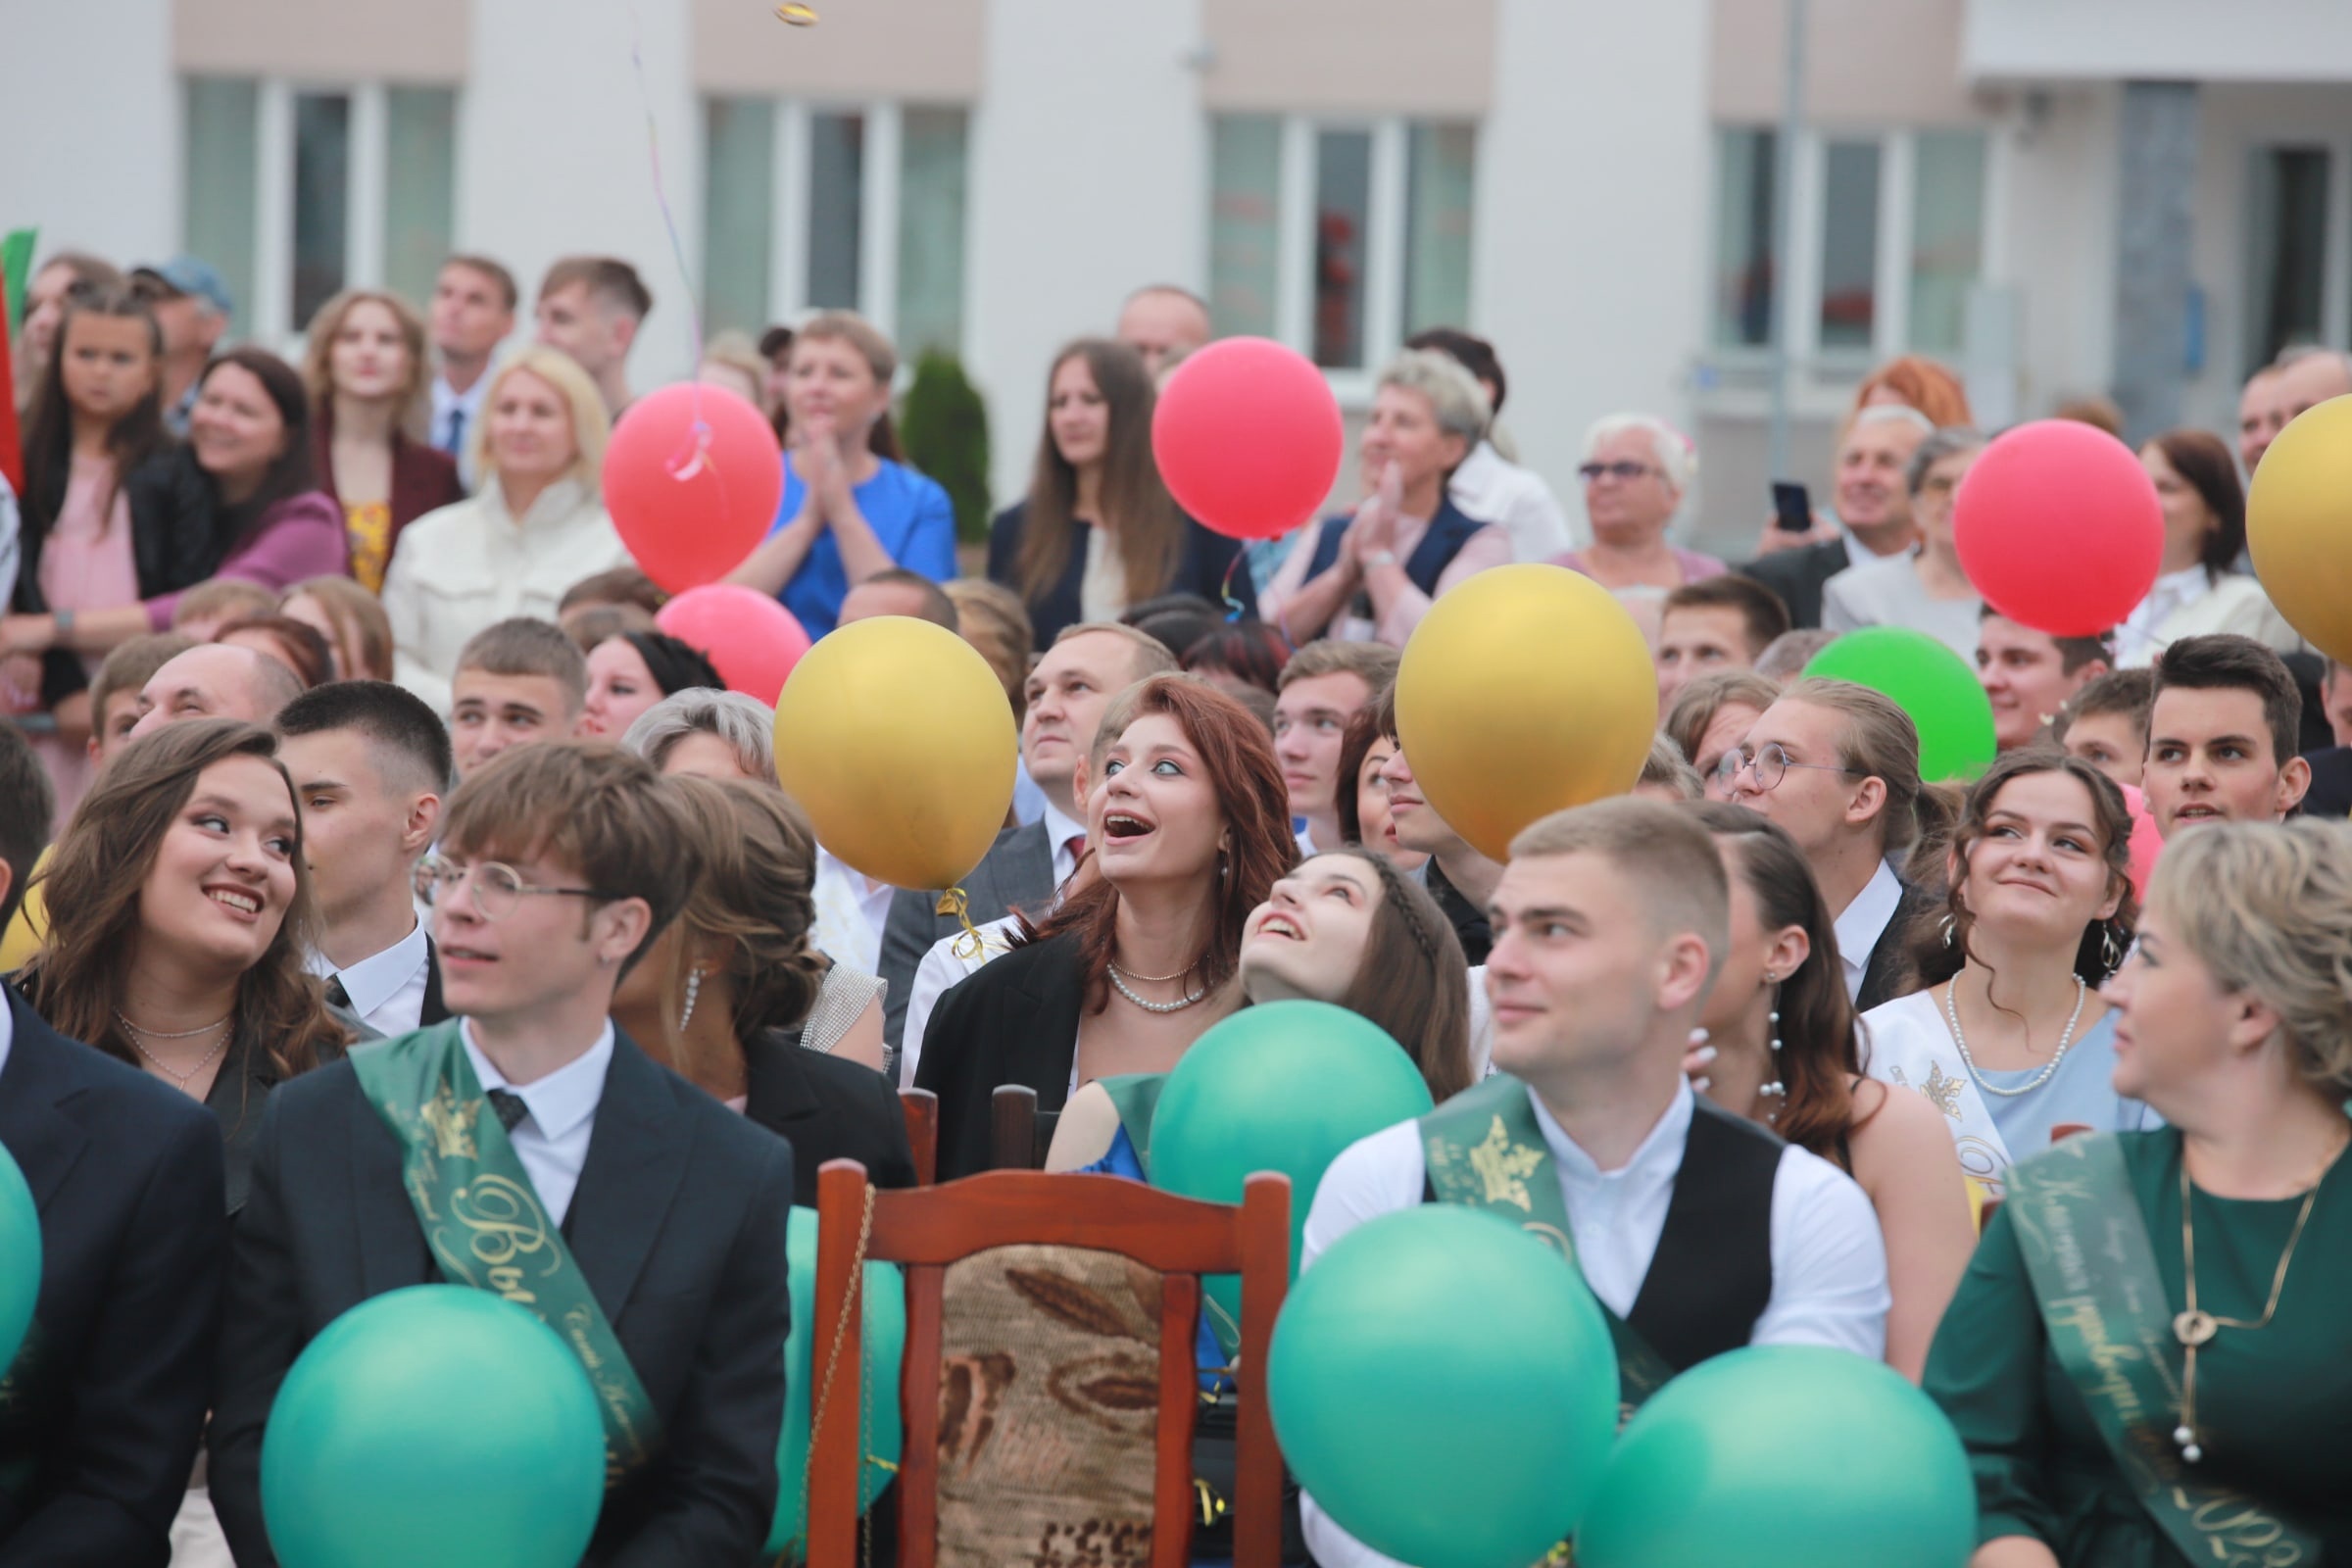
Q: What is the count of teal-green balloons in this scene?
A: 6